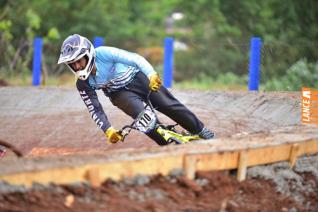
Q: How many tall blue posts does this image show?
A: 4